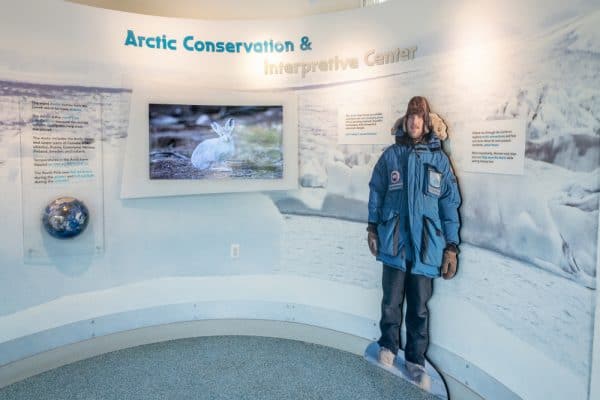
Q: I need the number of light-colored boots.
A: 2